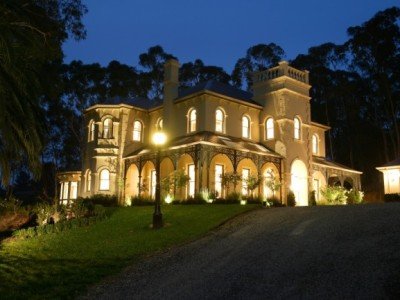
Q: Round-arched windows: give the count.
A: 12